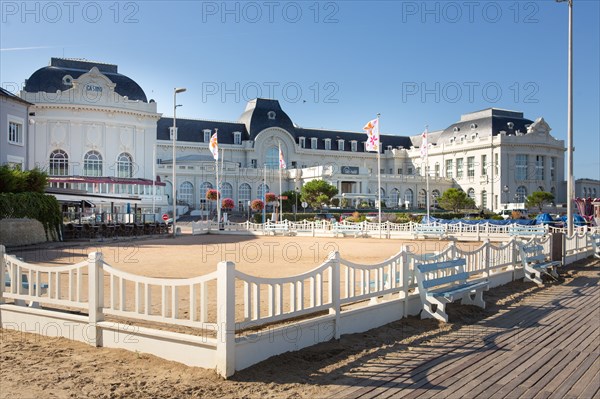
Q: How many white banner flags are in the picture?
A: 4